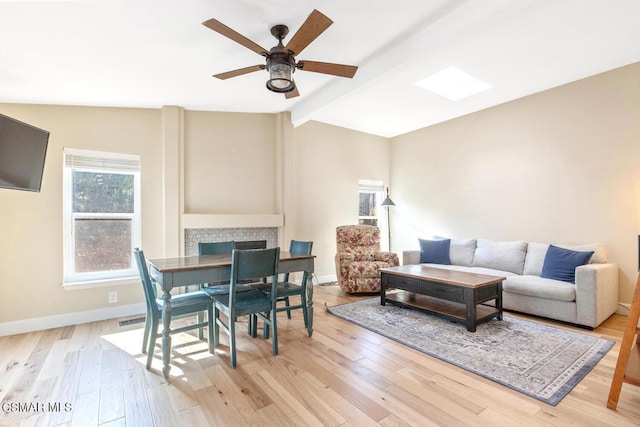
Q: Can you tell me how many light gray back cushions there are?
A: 3